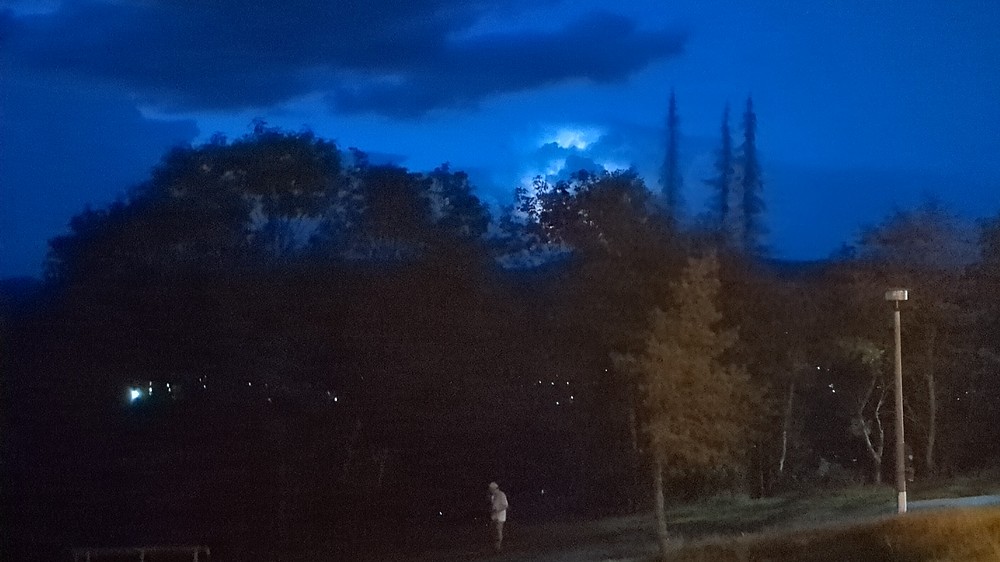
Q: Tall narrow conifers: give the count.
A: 3